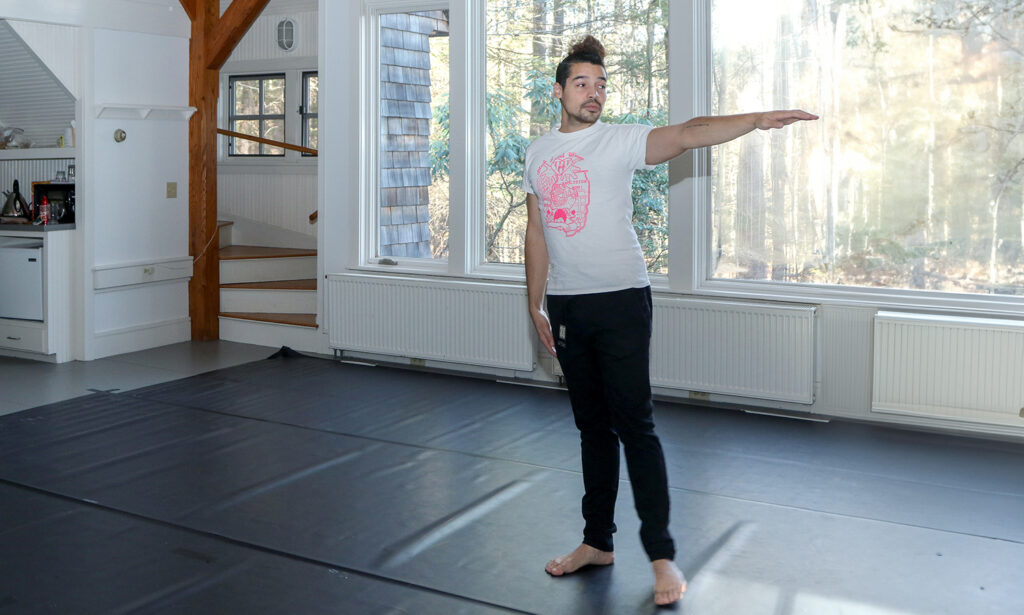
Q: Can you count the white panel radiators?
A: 3